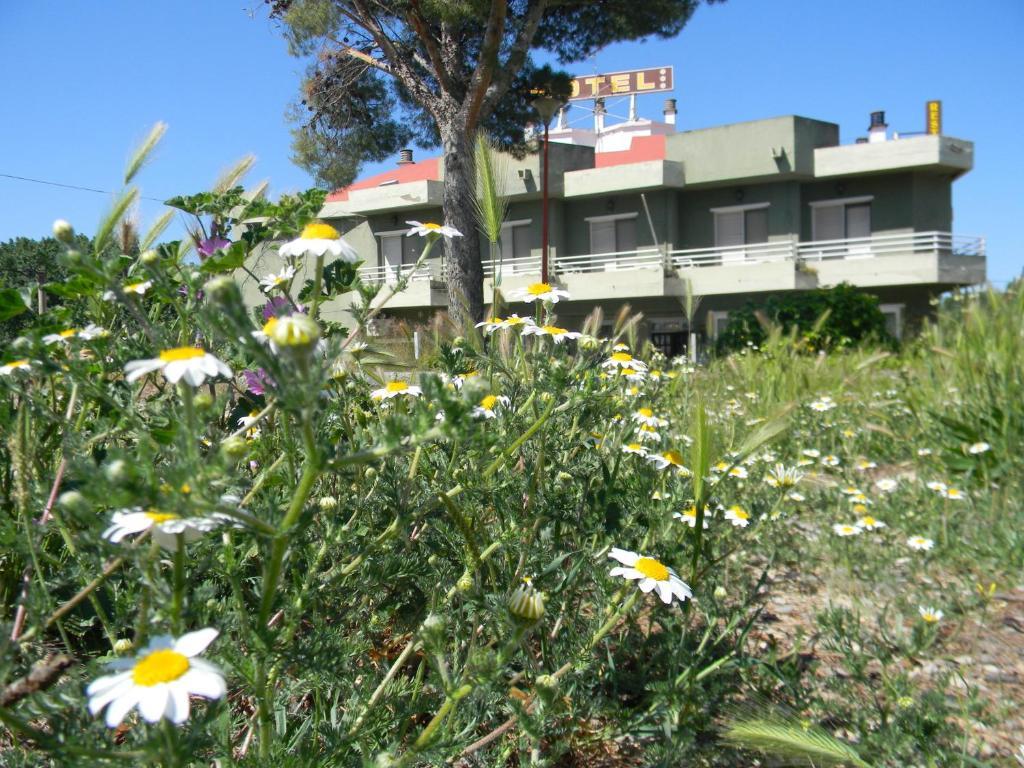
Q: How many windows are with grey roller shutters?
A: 5